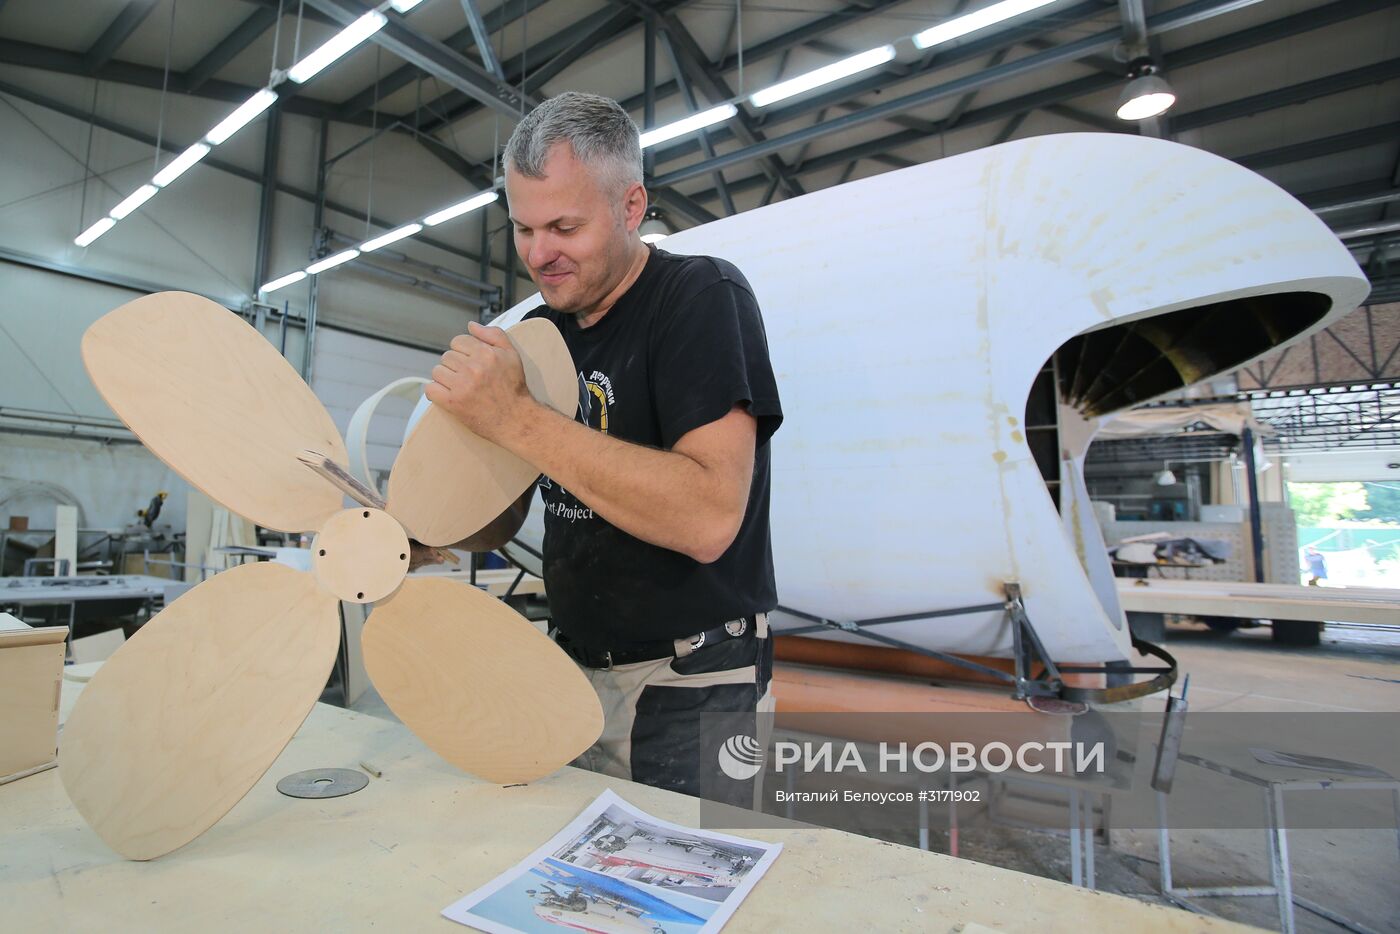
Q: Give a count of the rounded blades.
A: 4